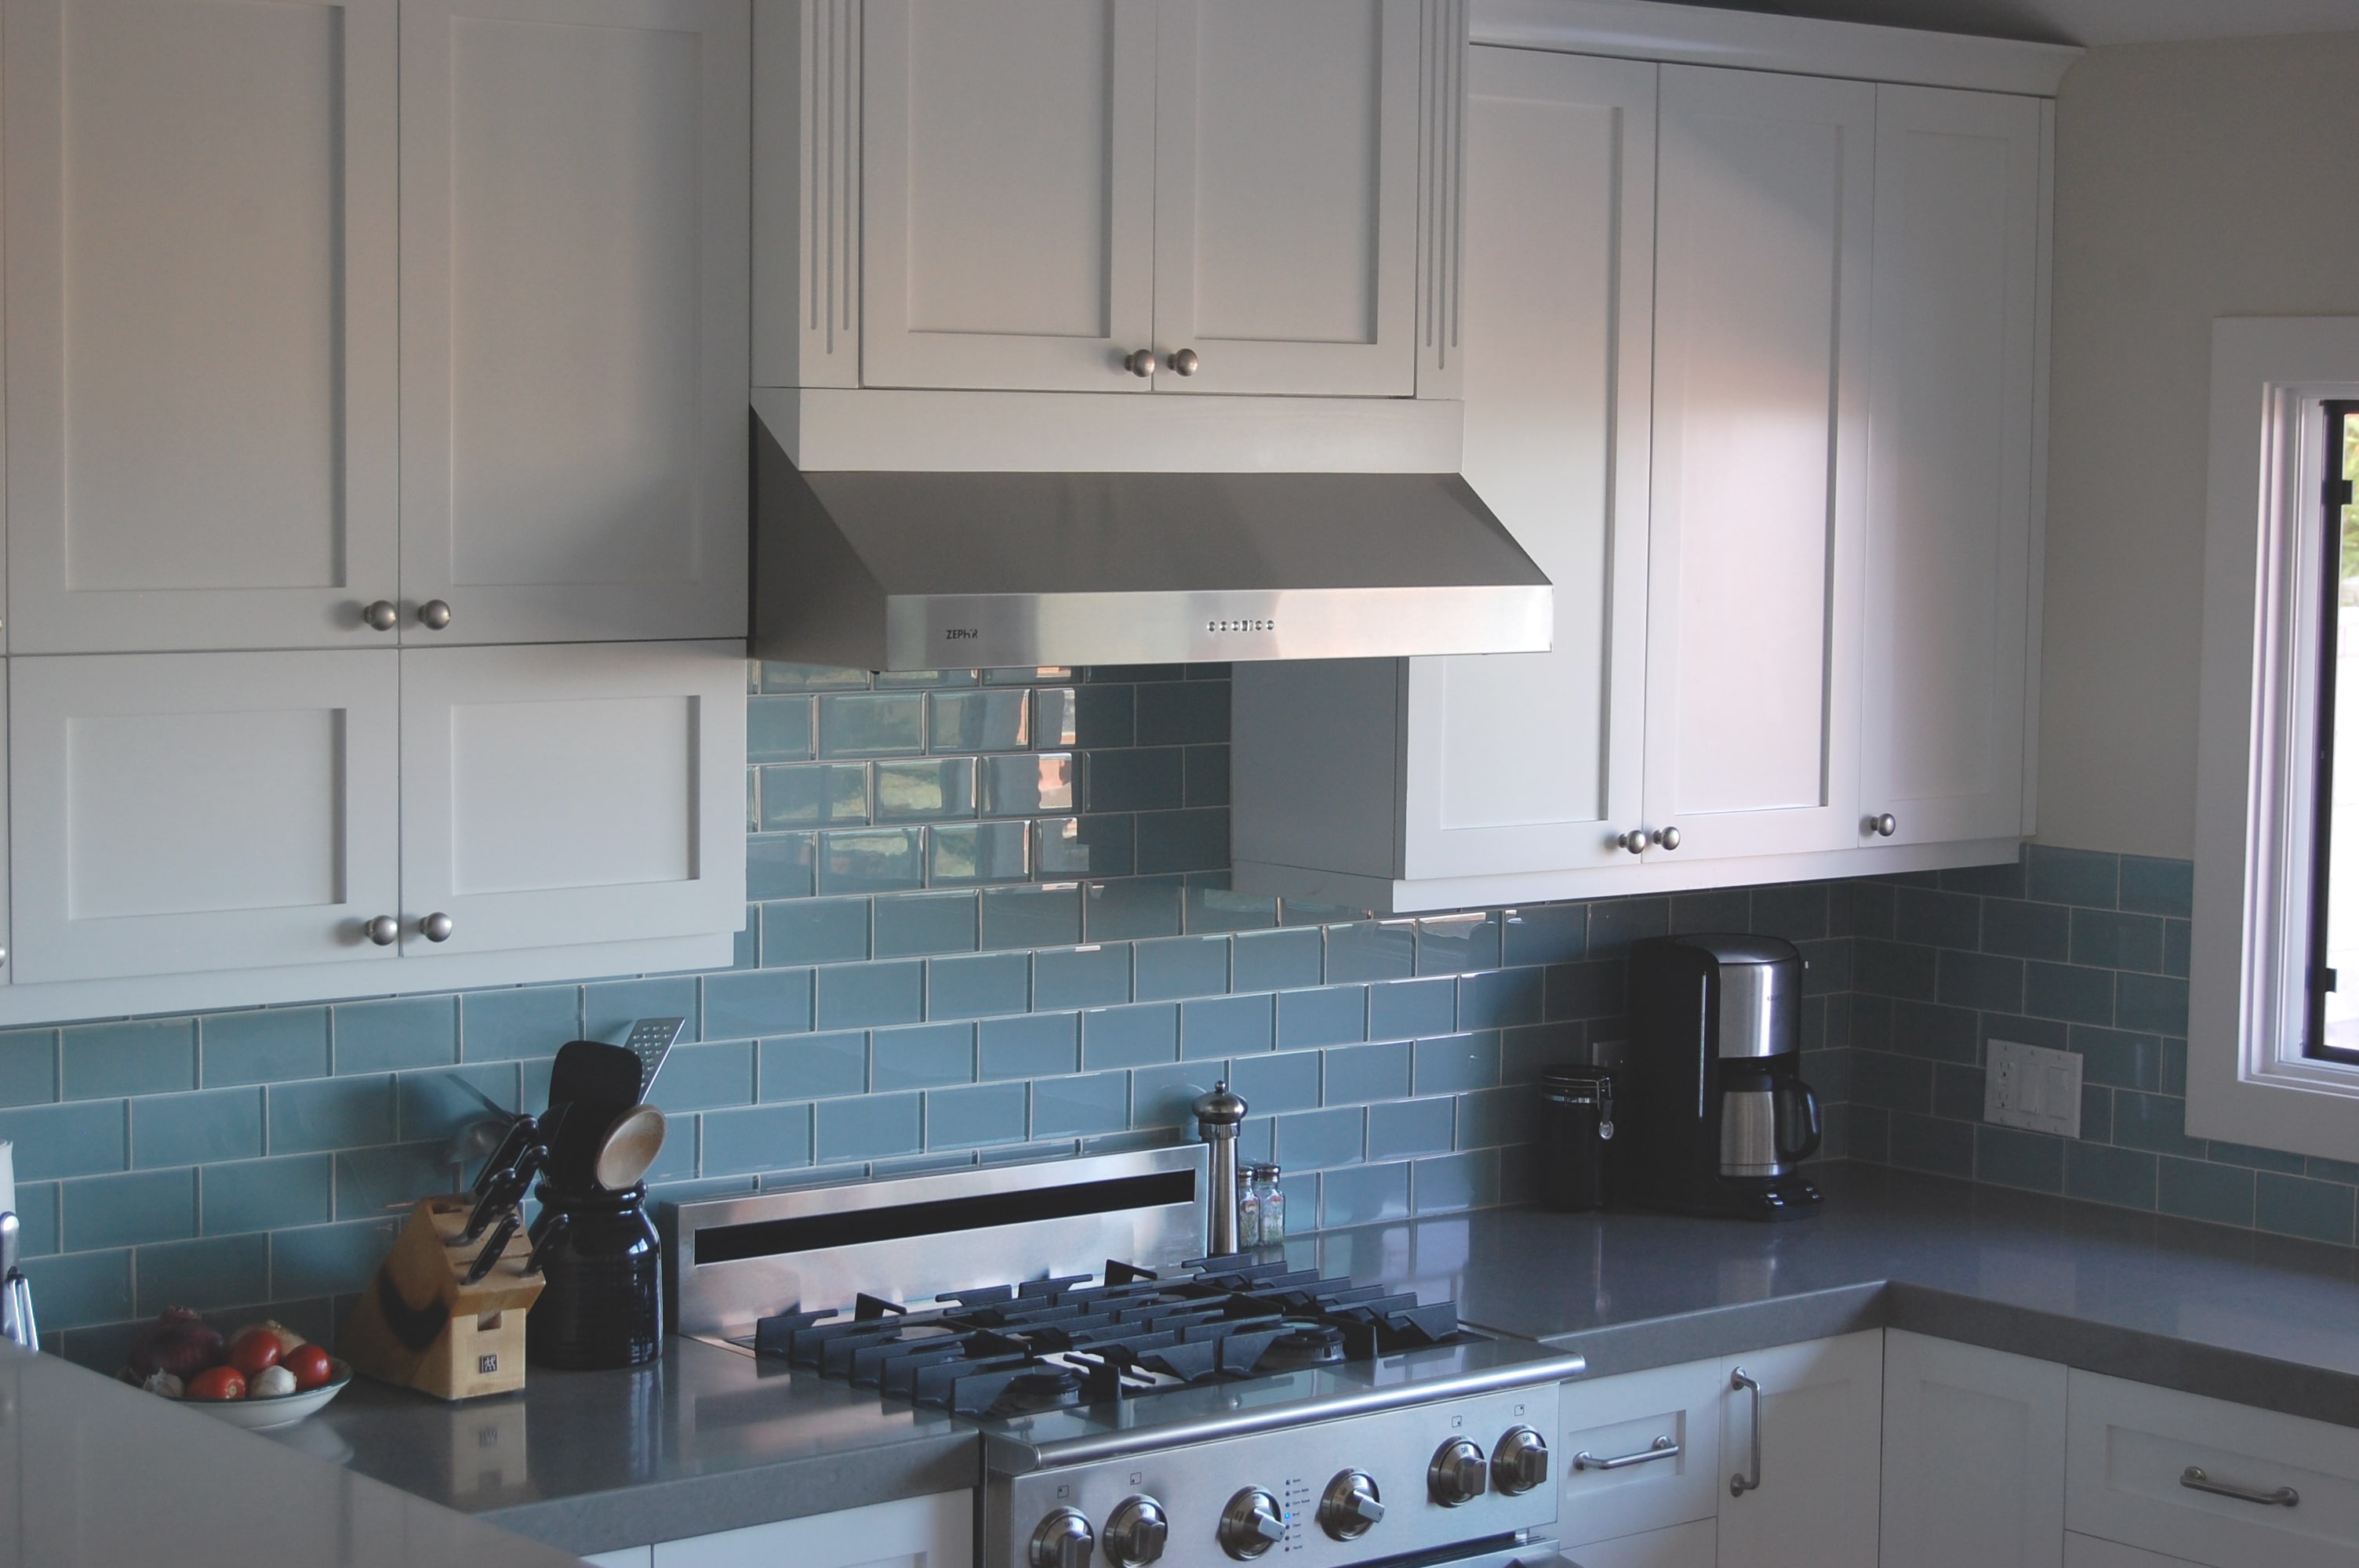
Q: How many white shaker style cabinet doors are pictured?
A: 11